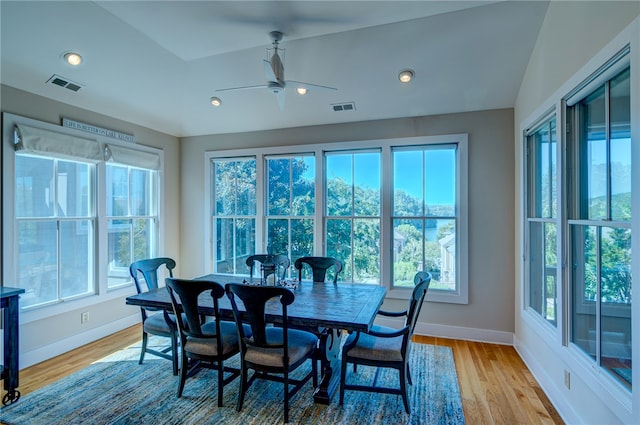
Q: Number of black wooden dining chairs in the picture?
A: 6